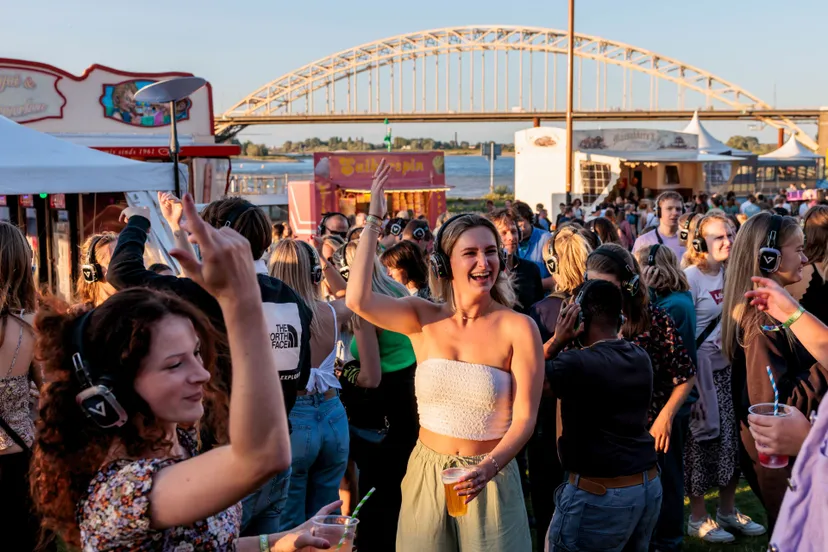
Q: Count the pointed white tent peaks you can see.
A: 2